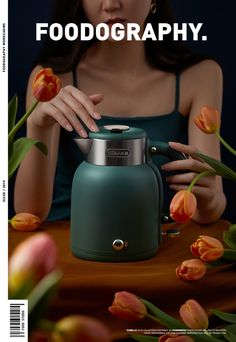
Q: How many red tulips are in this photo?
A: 11